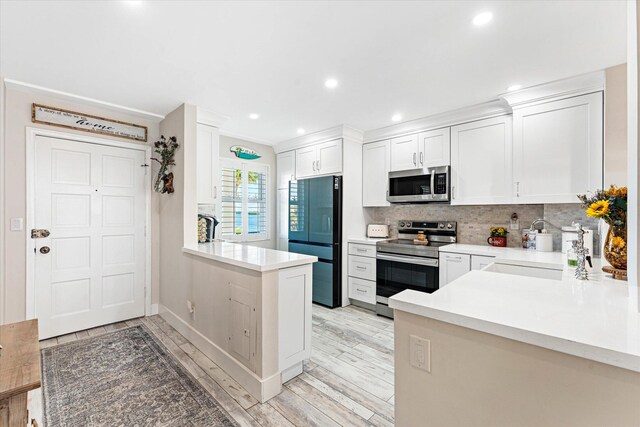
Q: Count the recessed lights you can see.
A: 7